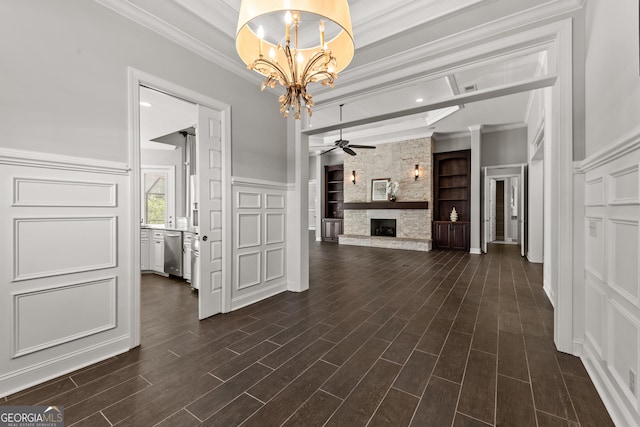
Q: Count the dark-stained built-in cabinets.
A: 2